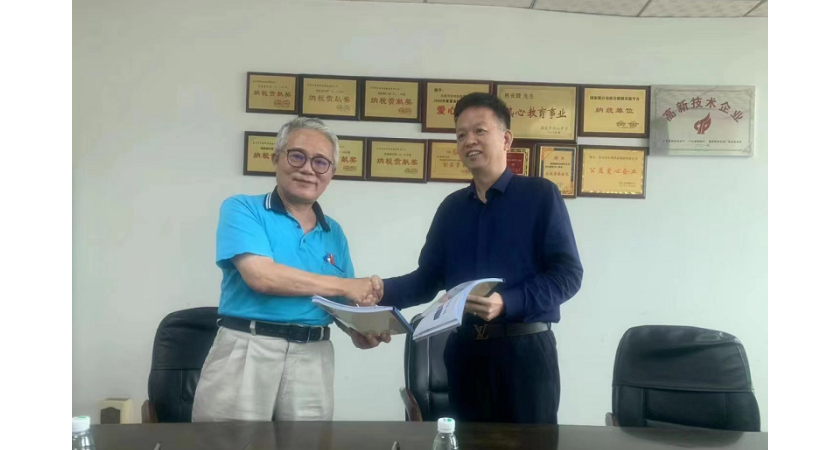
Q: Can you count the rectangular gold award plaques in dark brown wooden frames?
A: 13